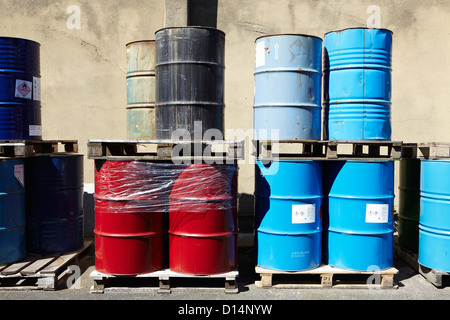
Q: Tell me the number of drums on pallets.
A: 13